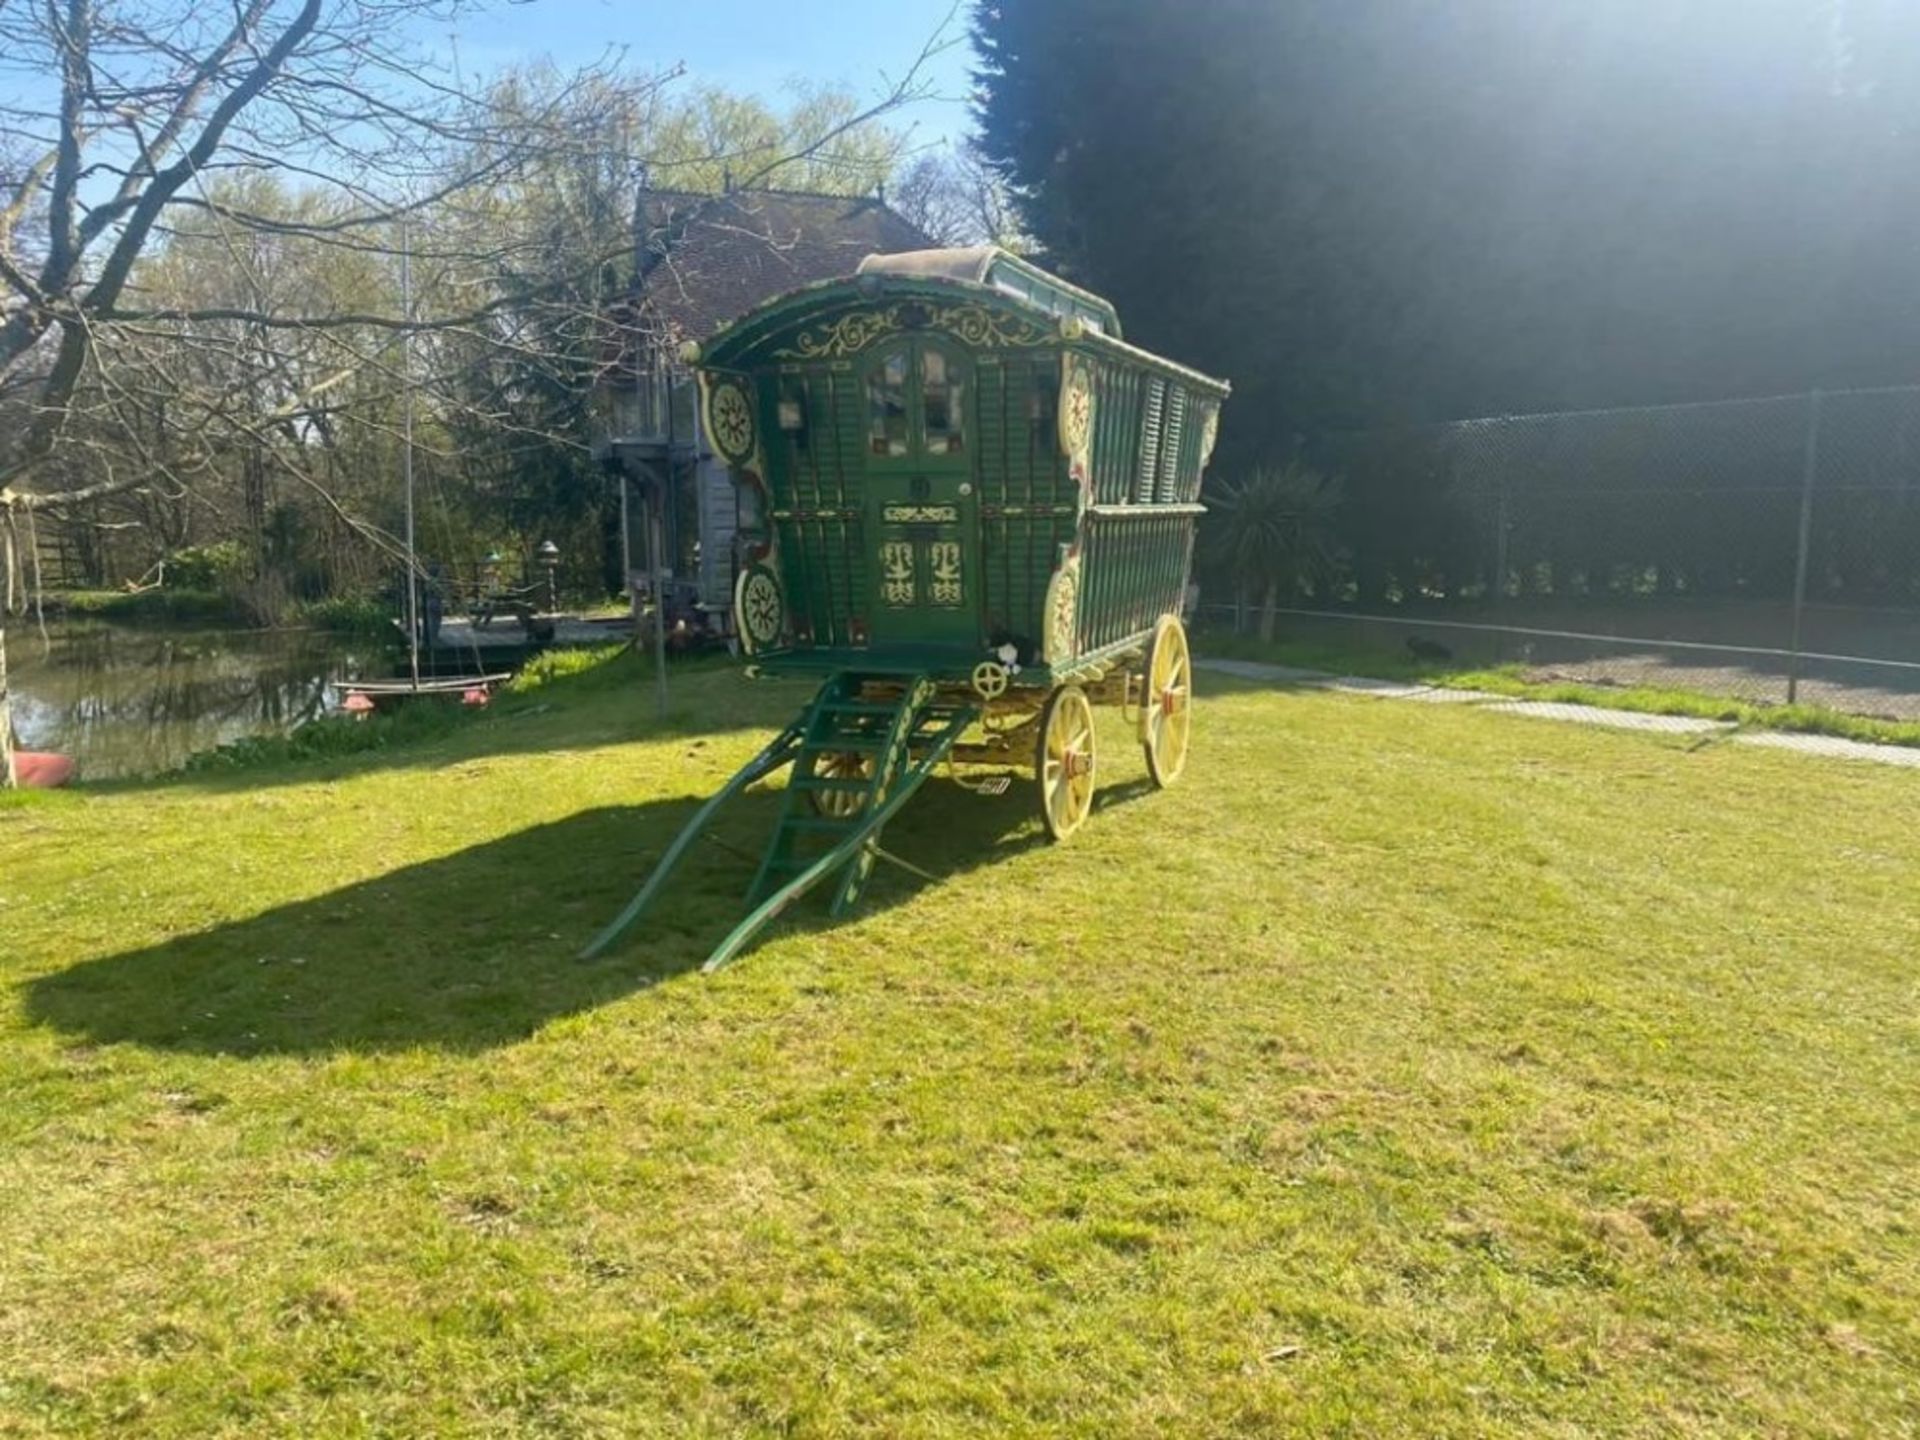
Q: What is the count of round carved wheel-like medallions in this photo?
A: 4